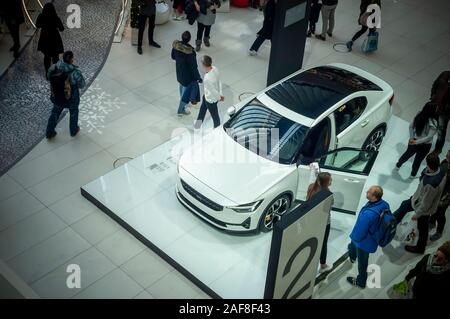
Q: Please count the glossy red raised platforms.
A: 0